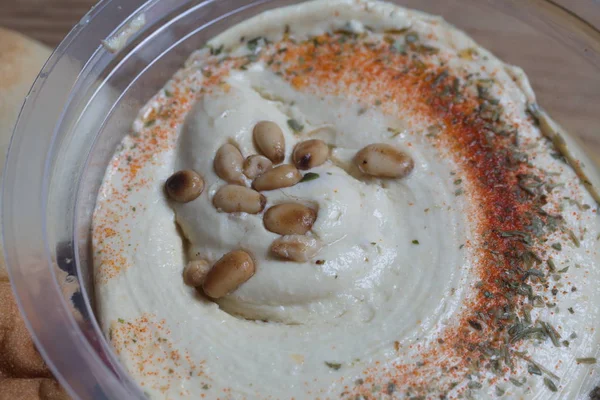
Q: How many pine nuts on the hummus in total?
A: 12